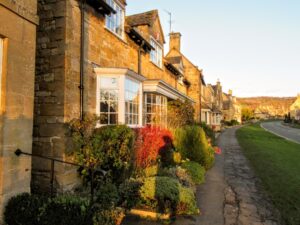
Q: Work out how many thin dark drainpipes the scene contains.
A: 2